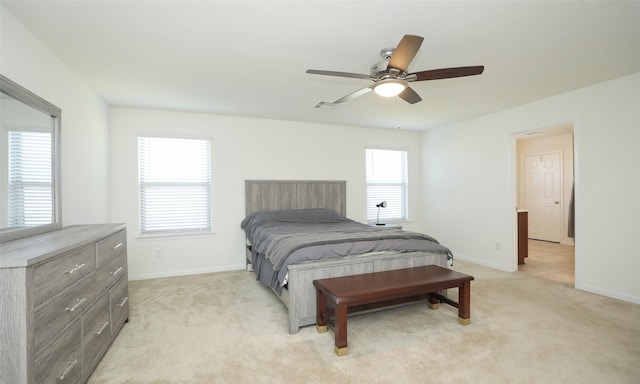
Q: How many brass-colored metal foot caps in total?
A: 4